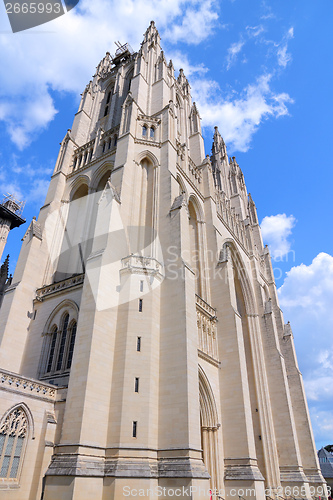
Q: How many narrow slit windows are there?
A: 5